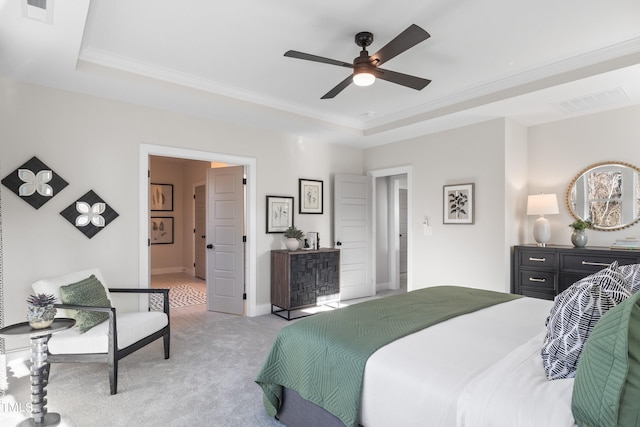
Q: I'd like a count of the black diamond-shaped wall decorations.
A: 2